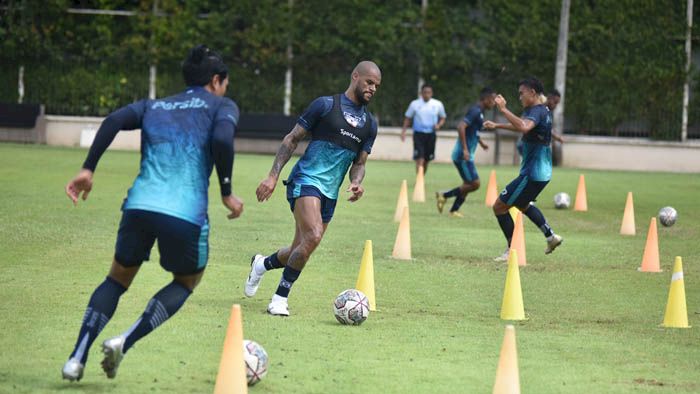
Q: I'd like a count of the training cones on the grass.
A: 14